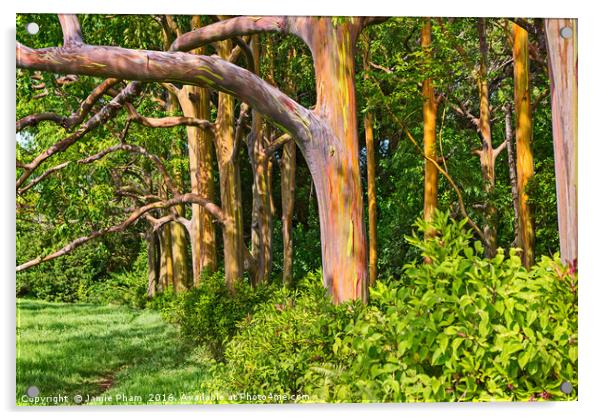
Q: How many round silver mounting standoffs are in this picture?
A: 4